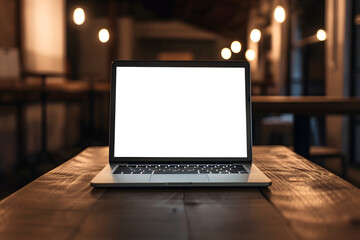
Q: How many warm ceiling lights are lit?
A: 8